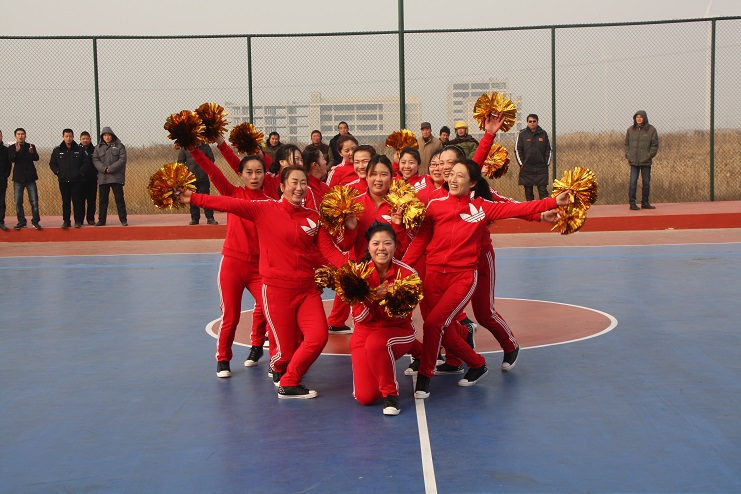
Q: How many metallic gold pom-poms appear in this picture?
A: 14